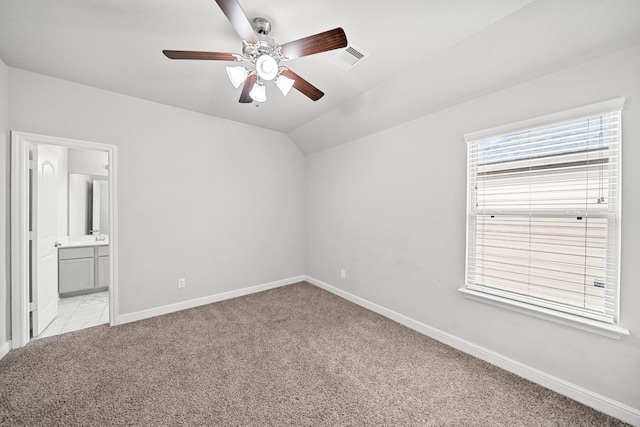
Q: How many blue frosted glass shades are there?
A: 0